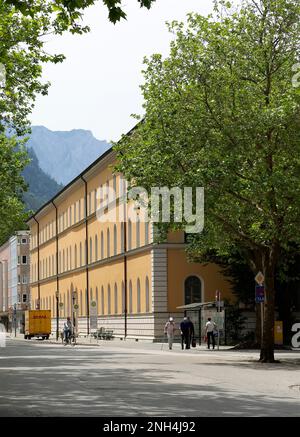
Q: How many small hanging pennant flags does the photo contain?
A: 0